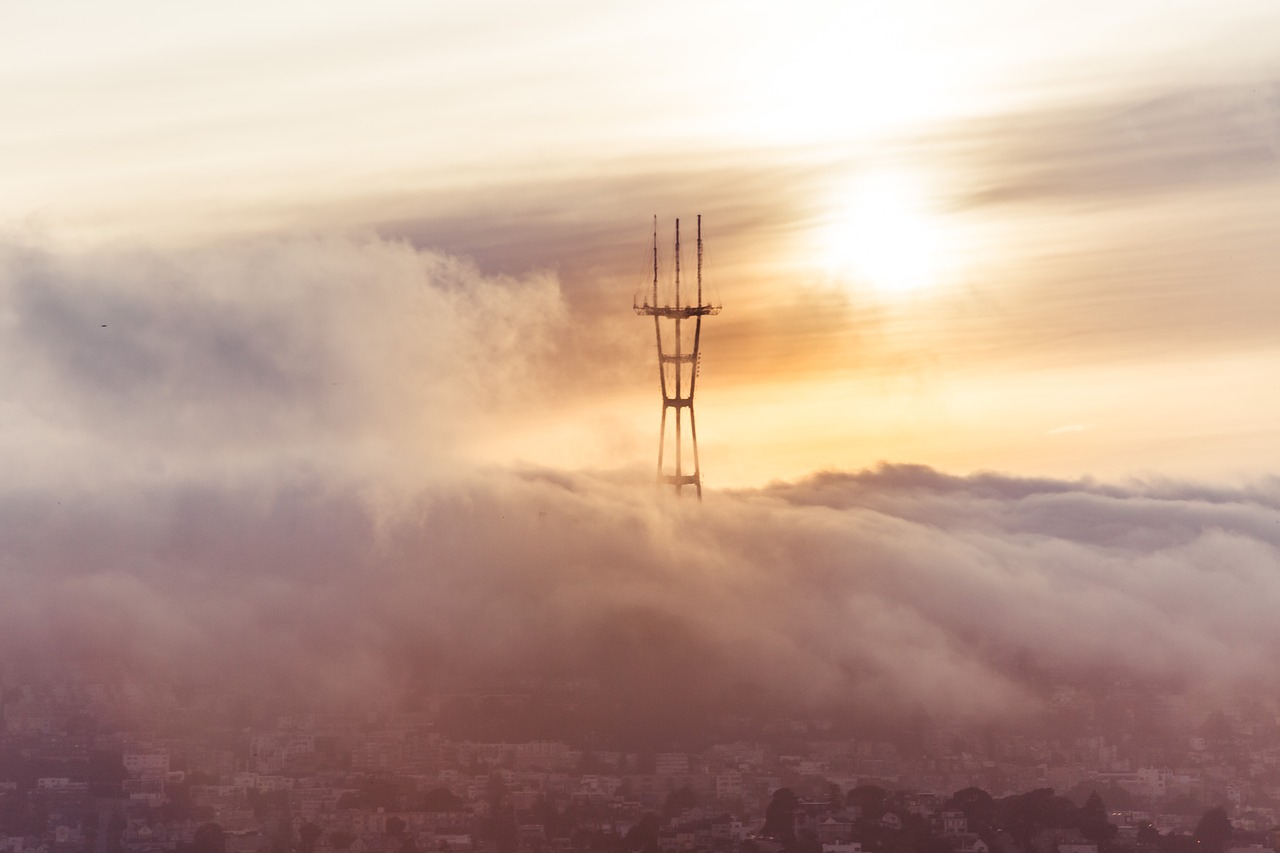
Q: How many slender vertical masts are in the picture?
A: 3